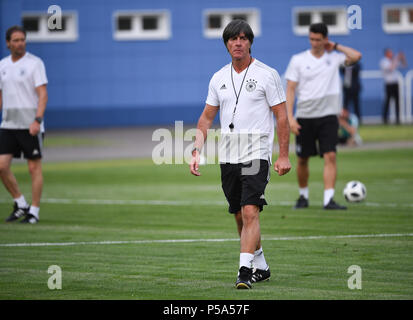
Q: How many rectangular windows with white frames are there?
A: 5